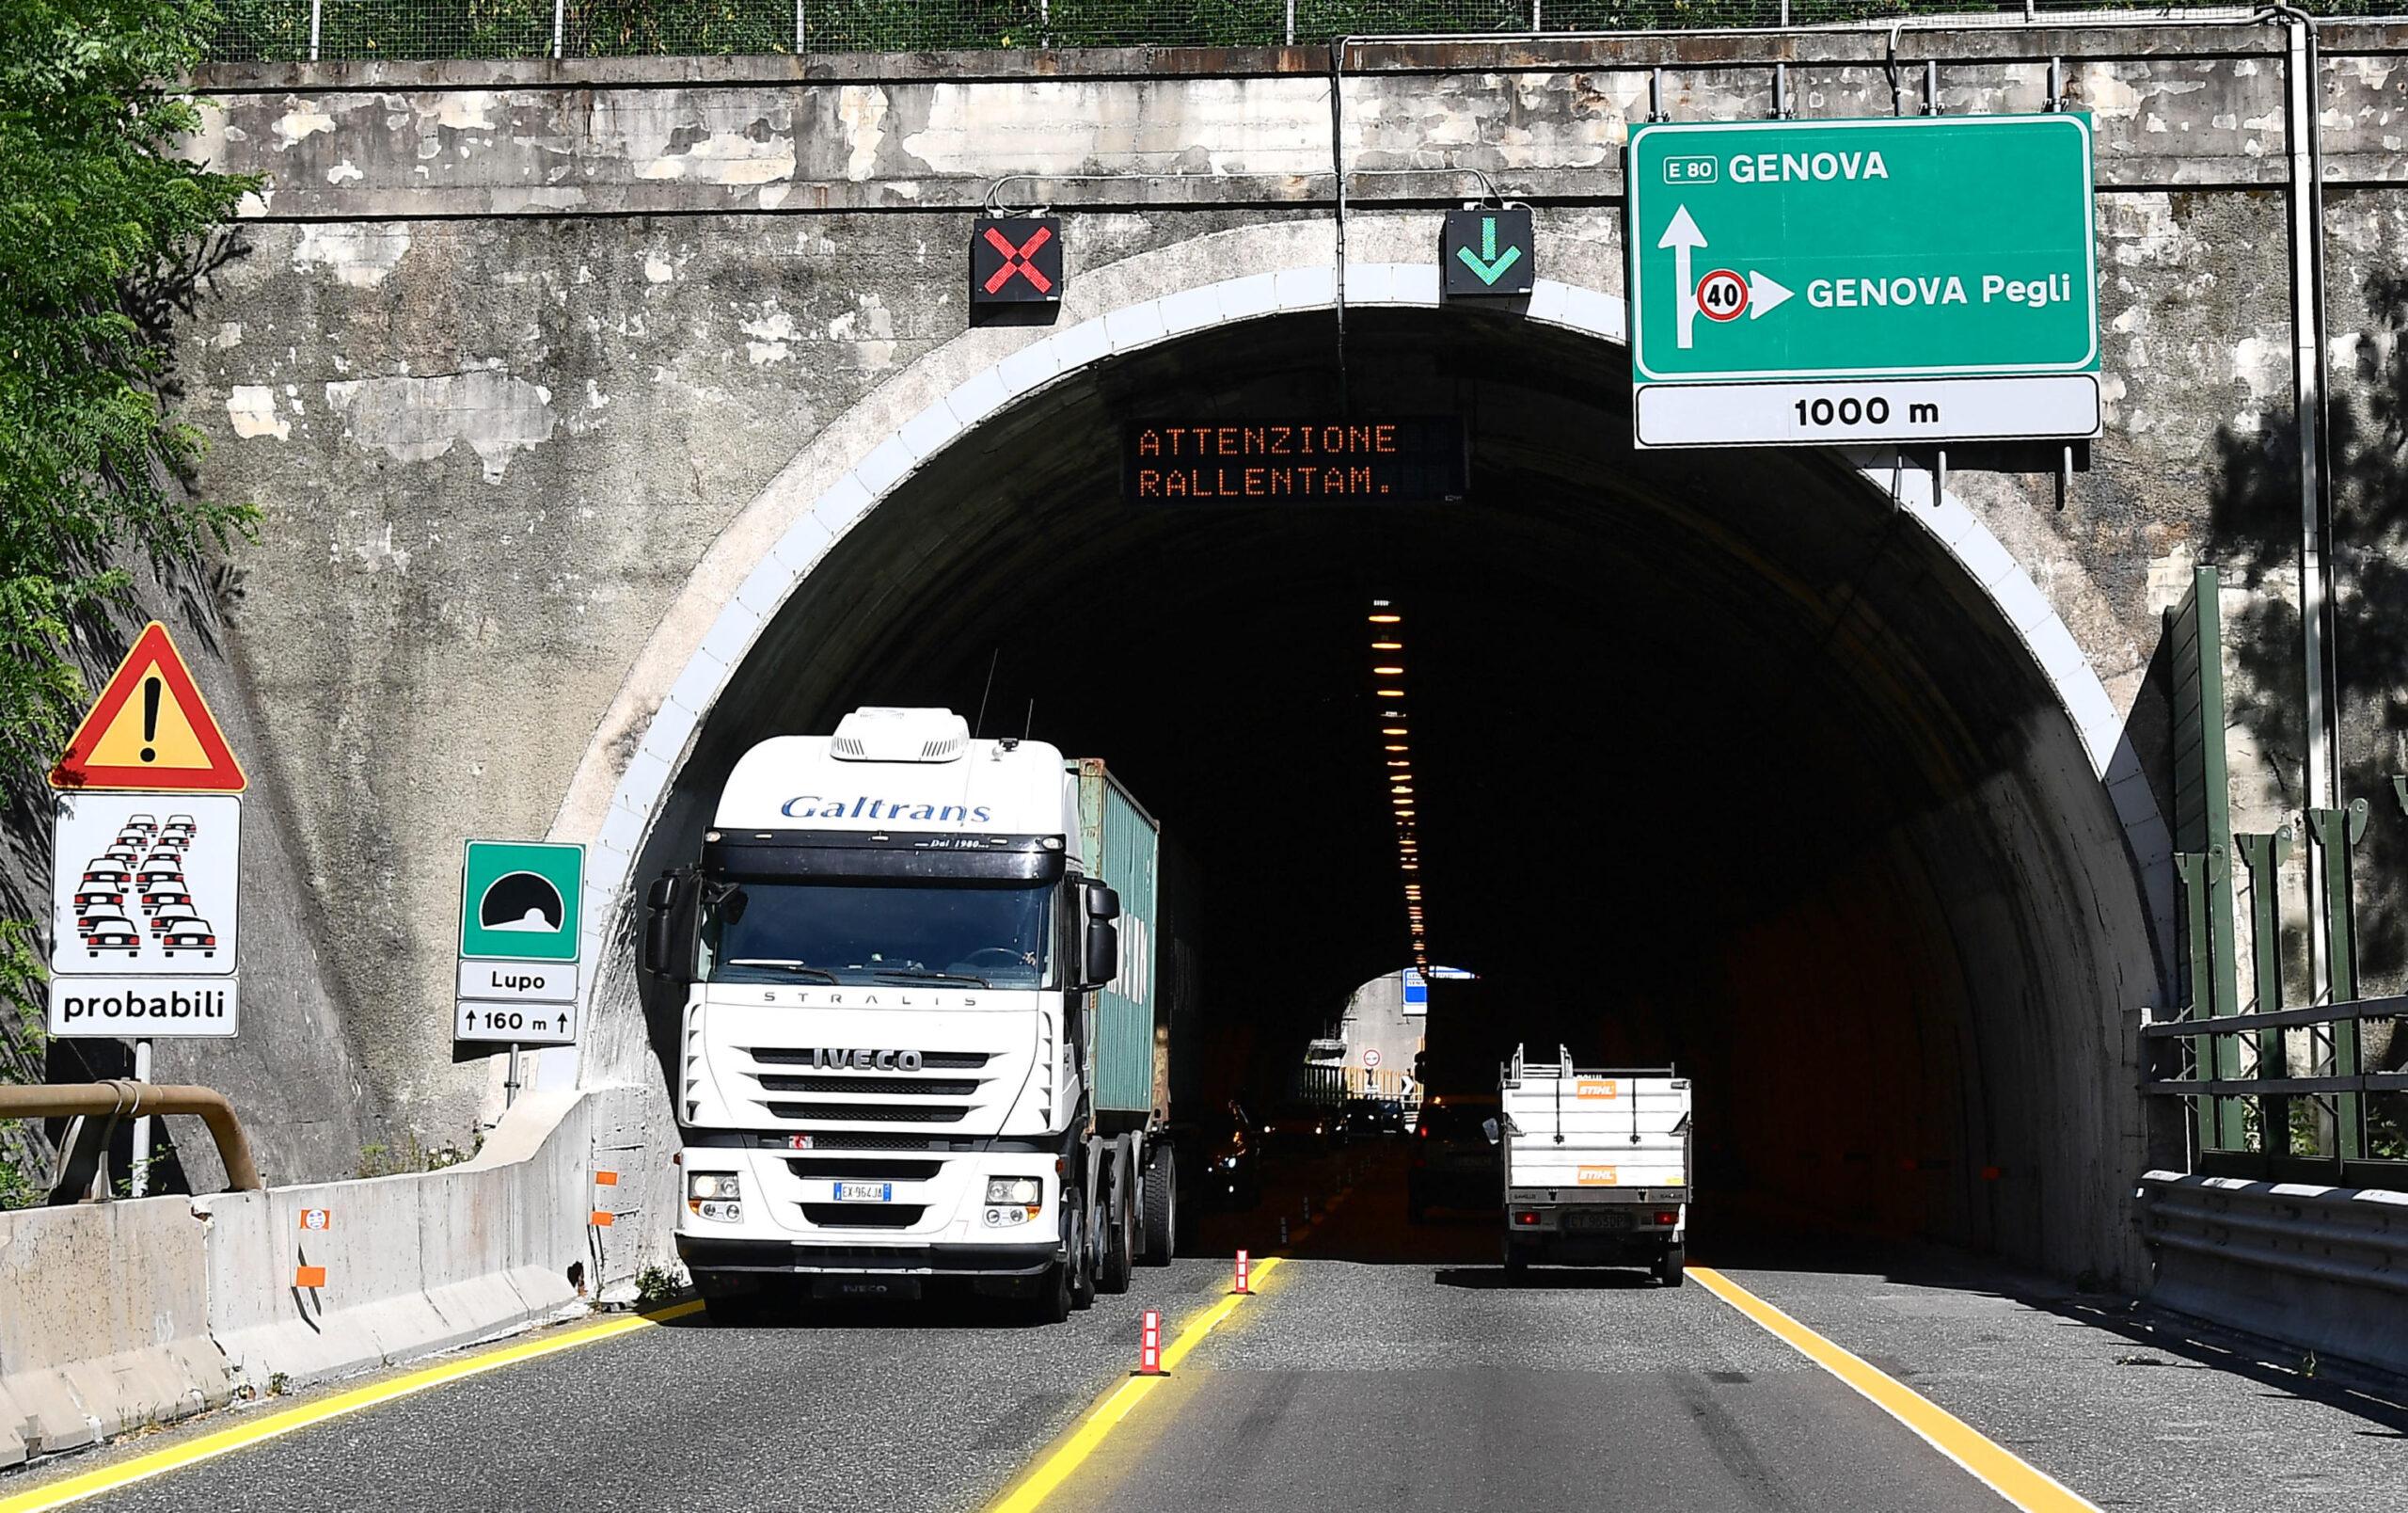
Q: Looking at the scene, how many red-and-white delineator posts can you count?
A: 2